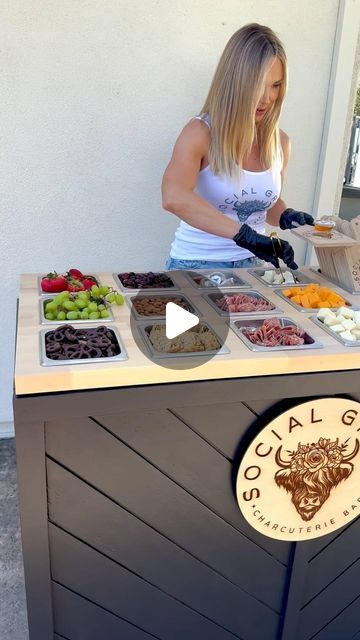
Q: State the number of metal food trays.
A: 12